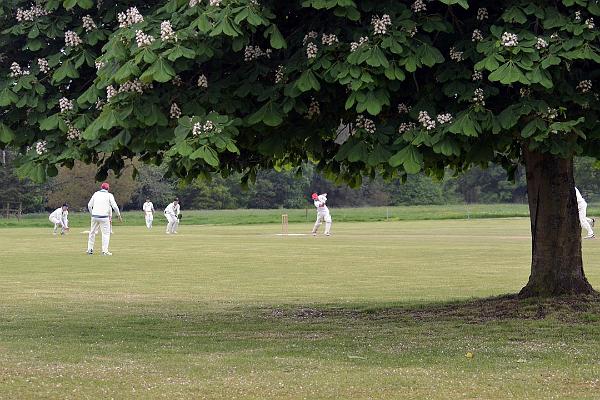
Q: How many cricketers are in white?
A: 6